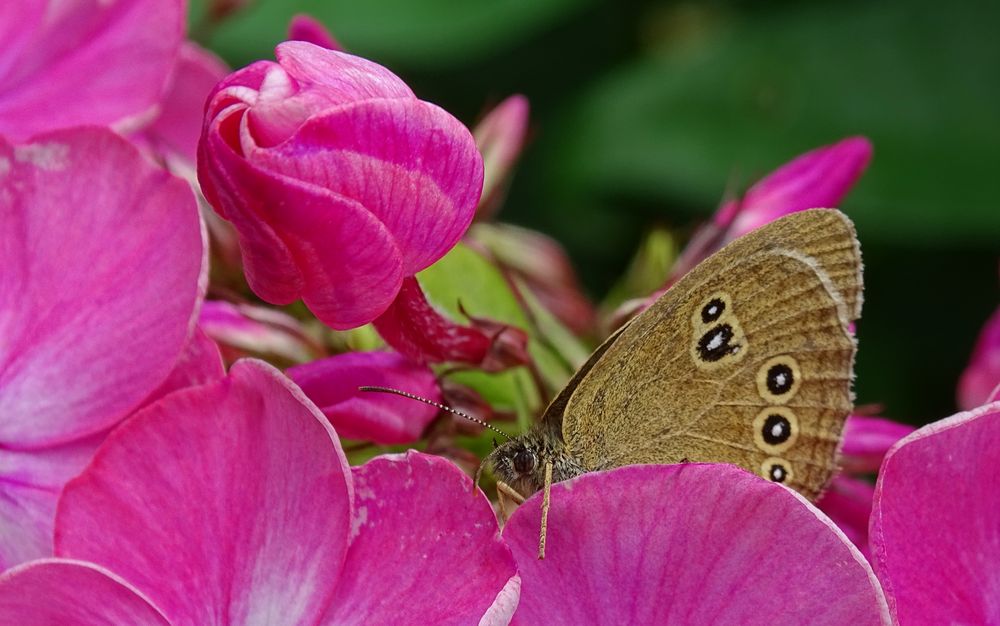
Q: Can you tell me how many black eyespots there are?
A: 5